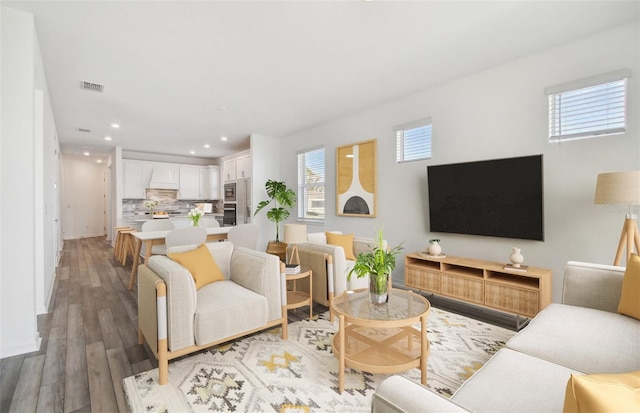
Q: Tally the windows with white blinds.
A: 3